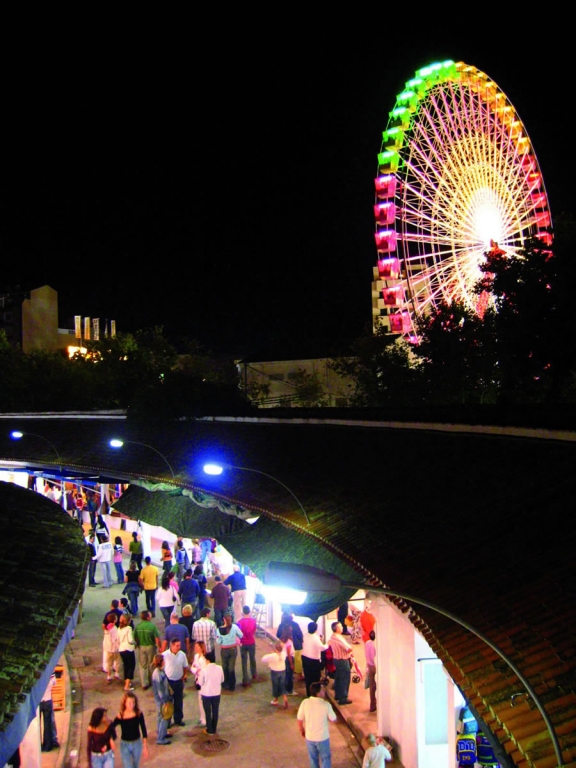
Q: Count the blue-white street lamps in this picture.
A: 4